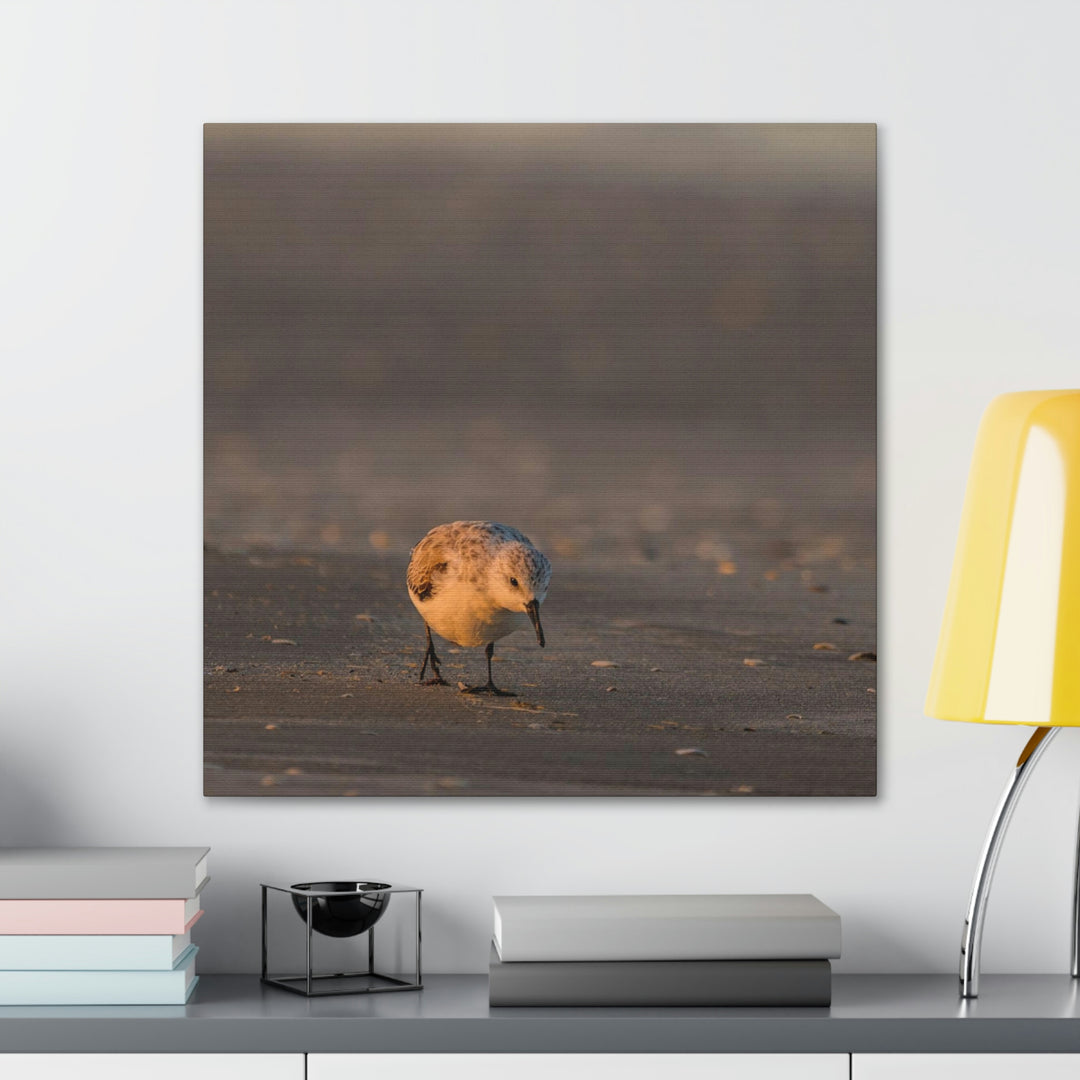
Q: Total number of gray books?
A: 3